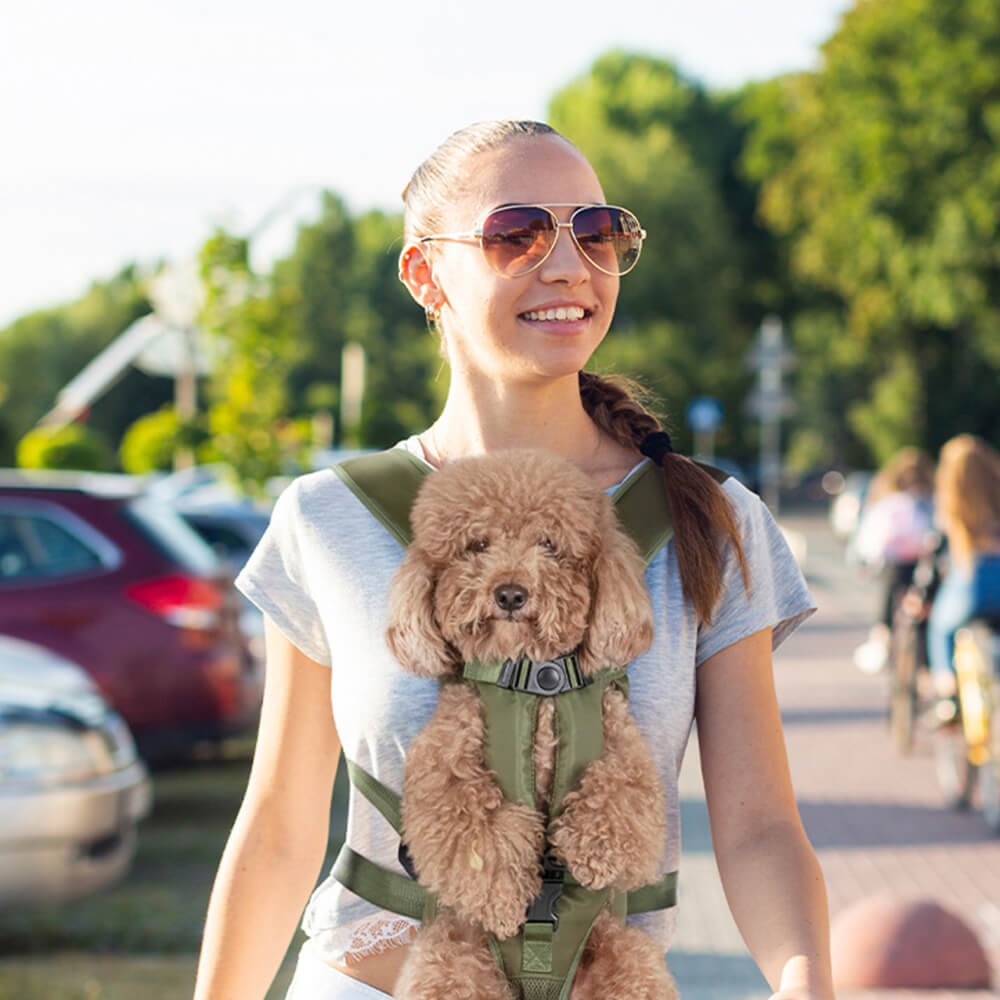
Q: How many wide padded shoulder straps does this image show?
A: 2